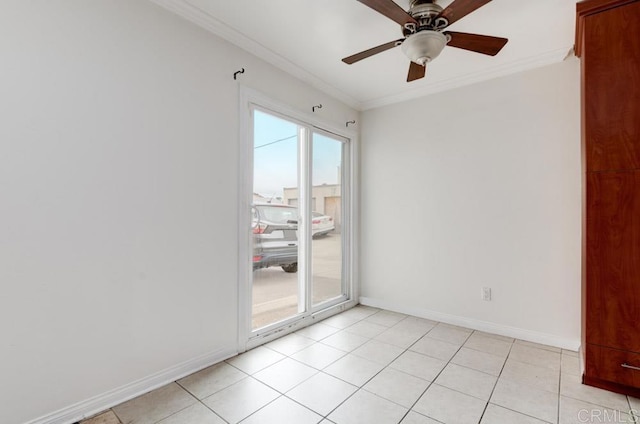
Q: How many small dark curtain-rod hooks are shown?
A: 3